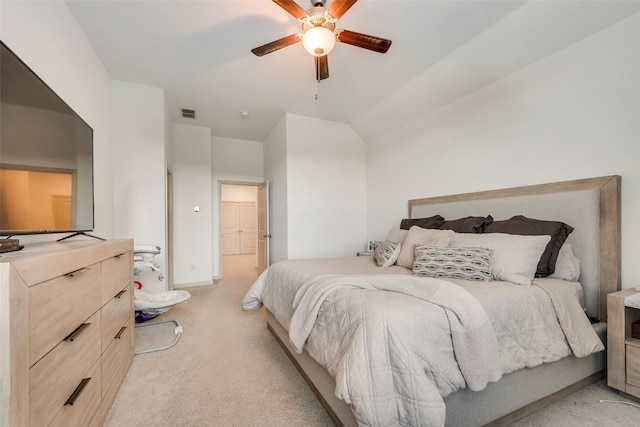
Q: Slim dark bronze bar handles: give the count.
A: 6